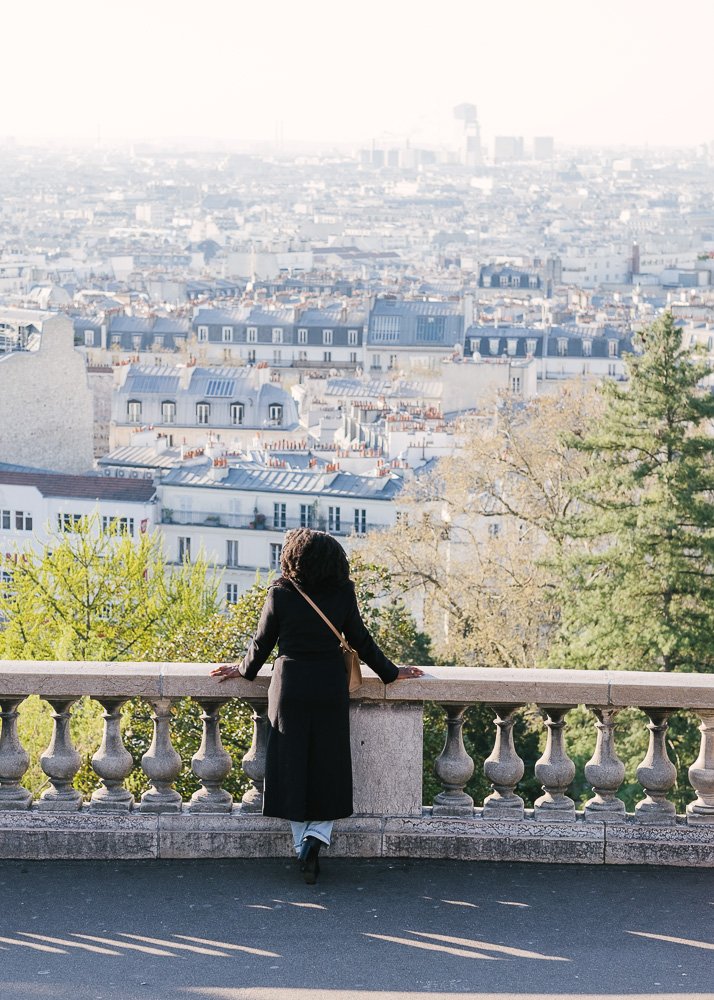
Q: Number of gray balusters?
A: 12